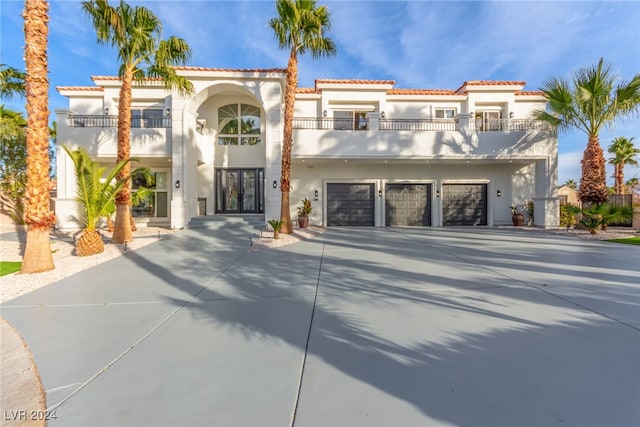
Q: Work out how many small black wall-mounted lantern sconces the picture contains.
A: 12